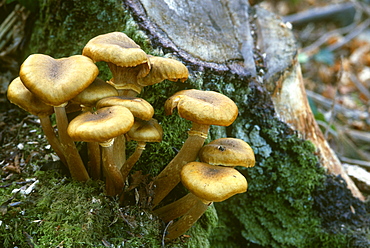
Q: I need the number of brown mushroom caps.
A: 11